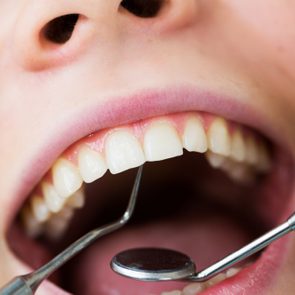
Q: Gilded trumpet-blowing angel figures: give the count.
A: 0